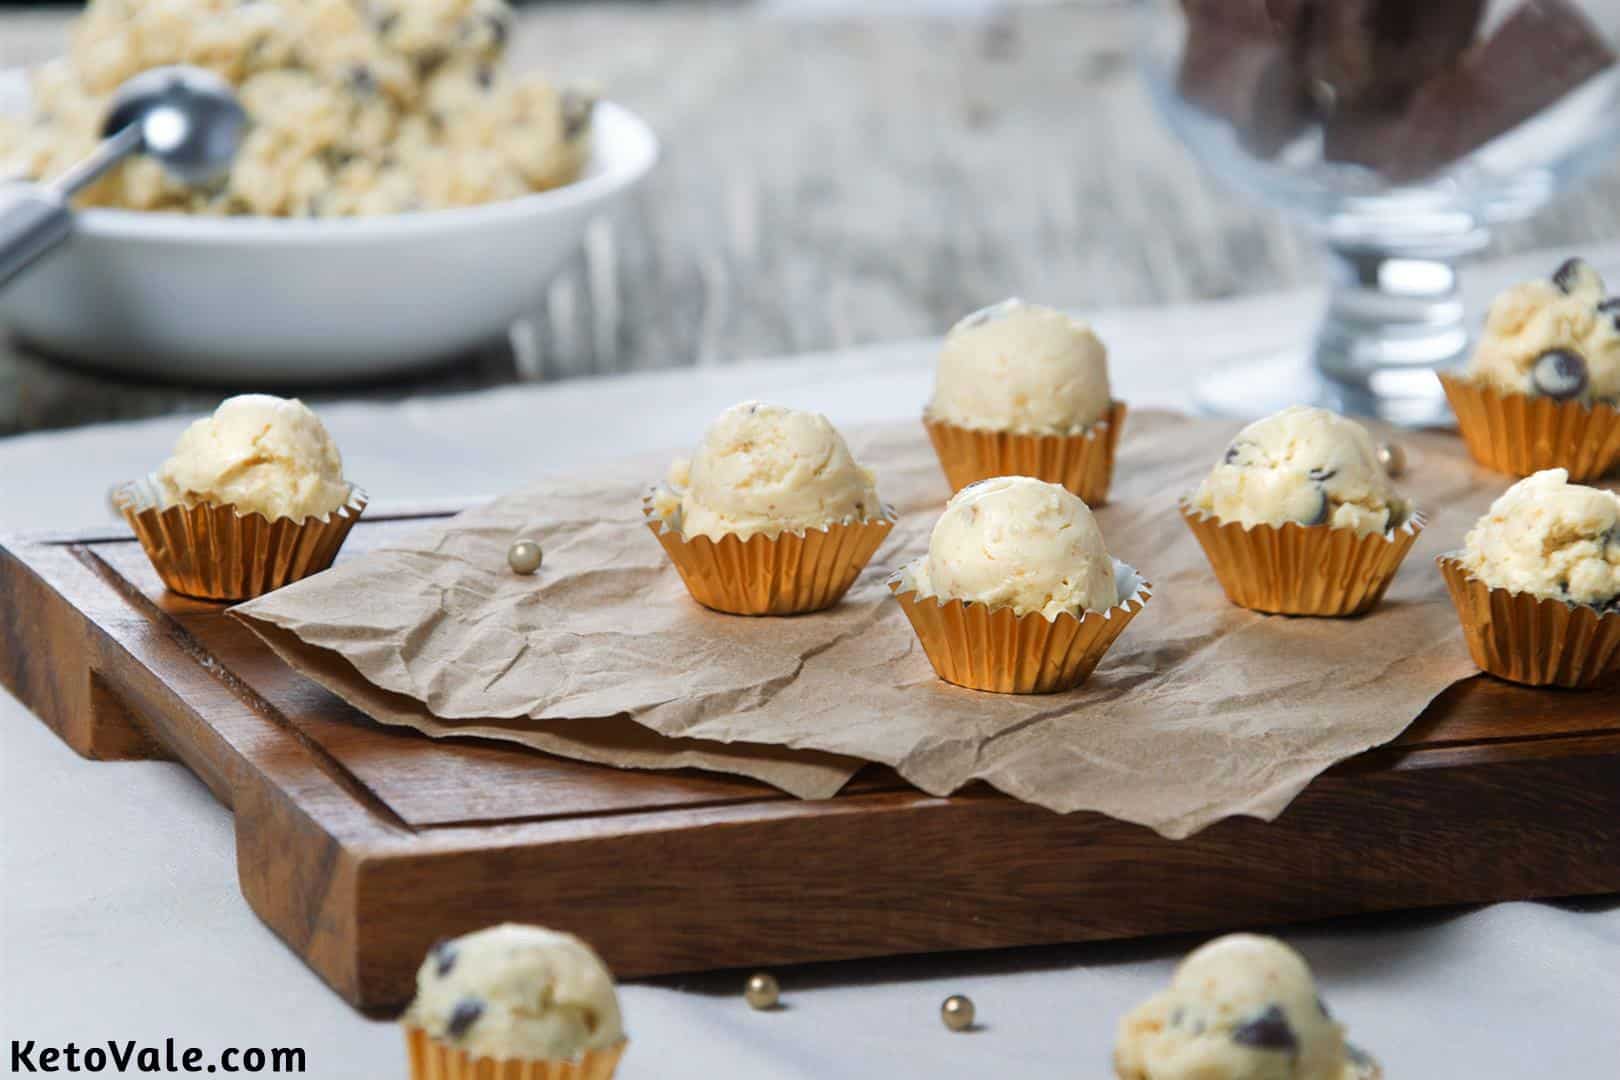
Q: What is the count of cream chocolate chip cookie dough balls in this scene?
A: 9